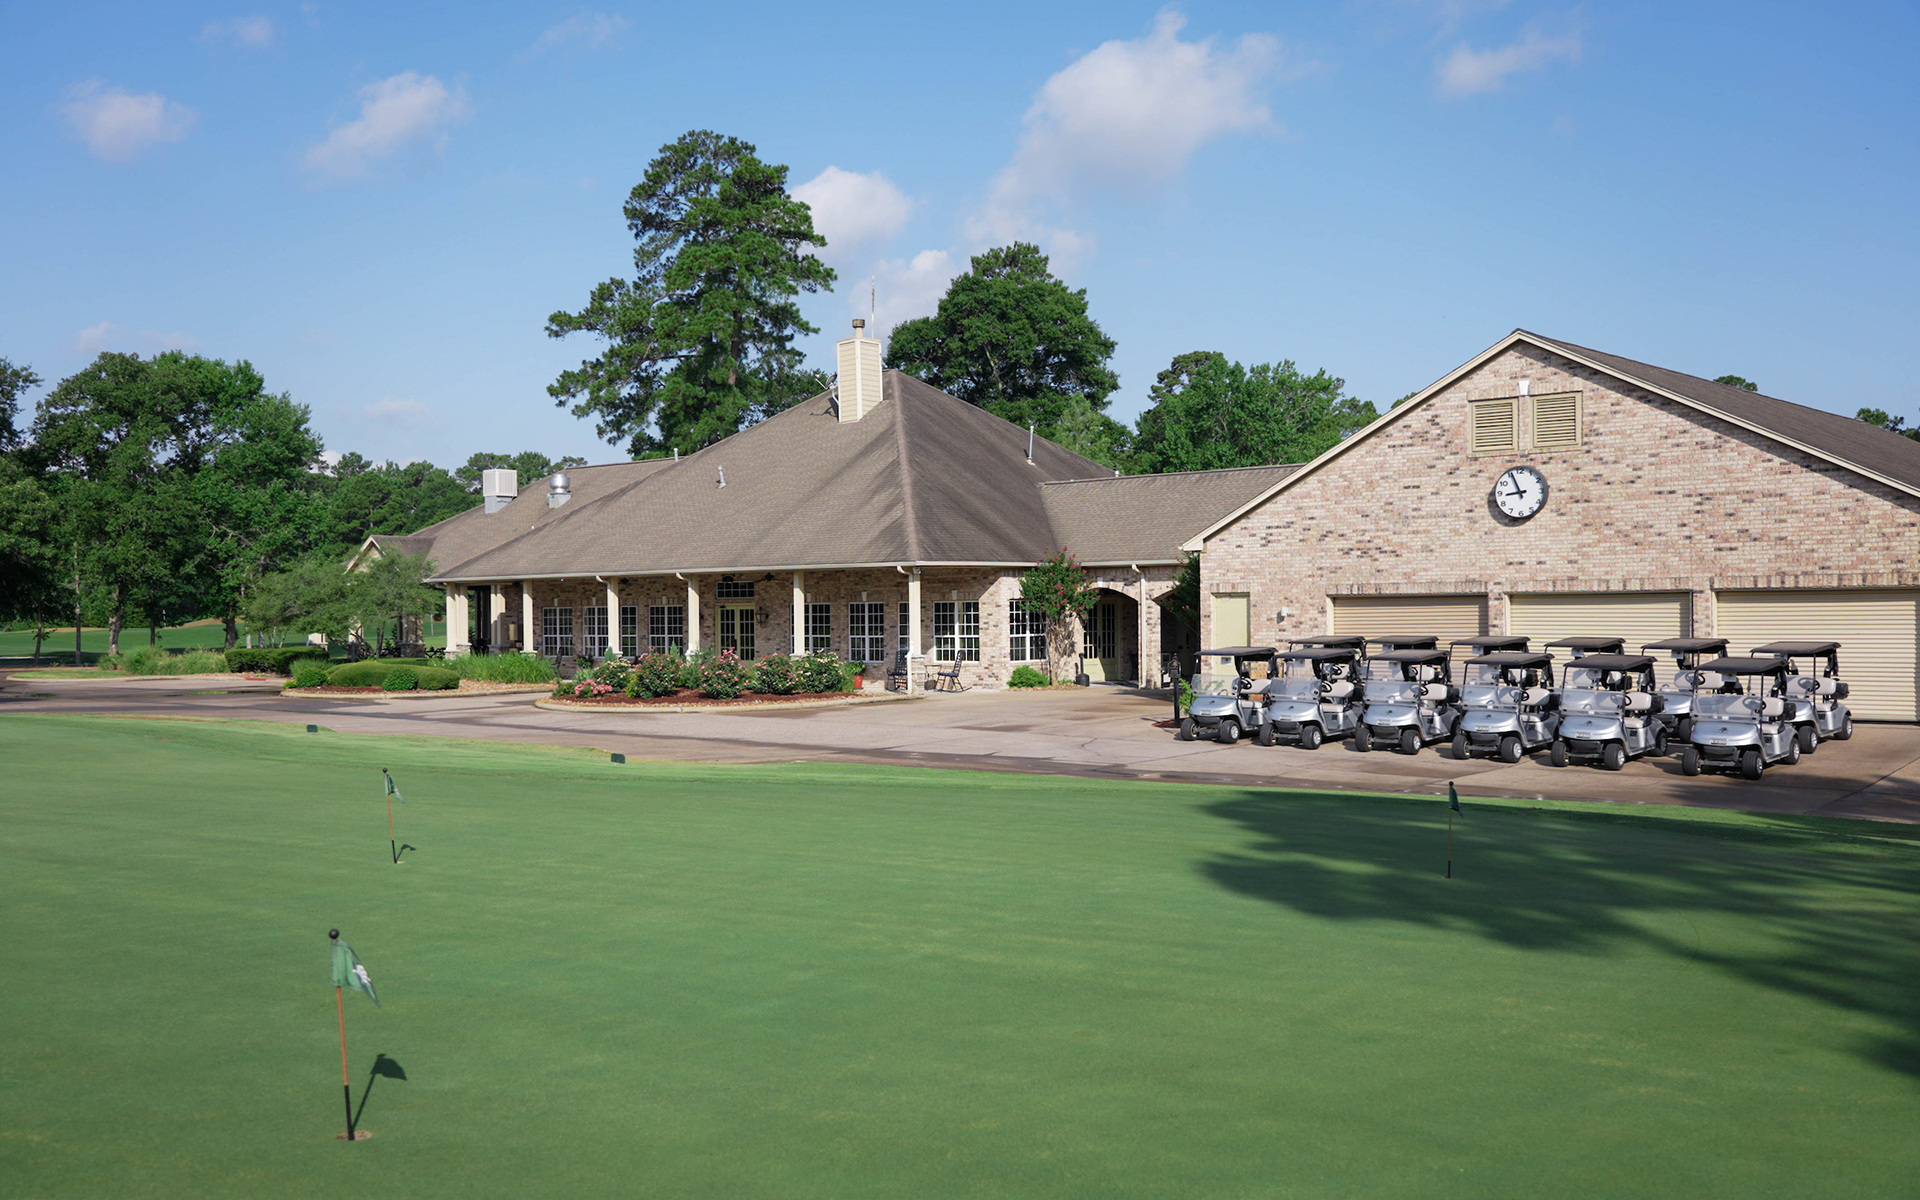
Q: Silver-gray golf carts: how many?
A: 12